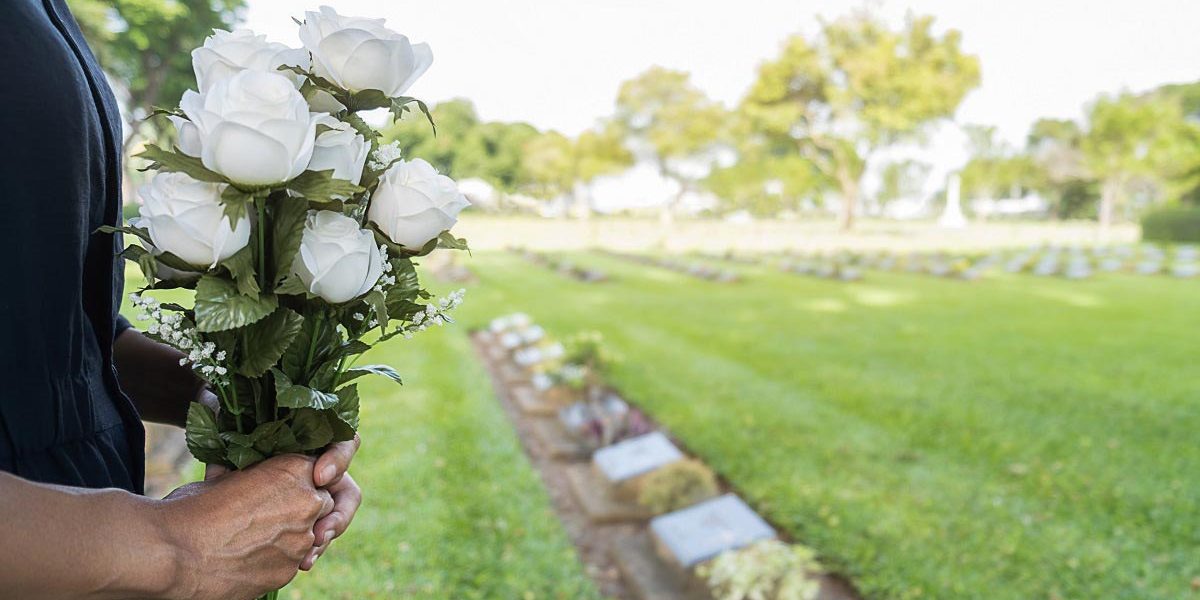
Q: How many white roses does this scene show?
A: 7